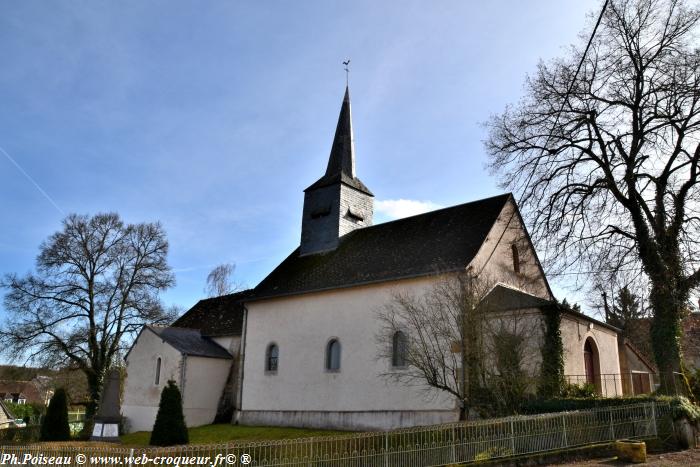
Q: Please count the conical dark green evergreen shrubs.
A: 2